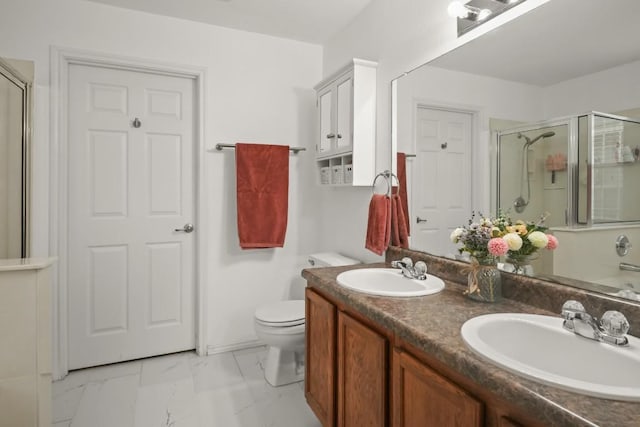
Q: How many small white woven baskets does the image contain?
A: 3